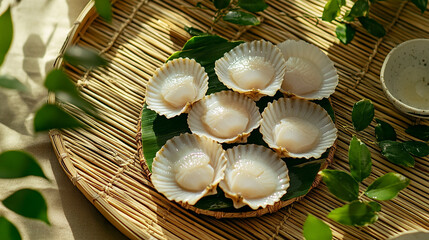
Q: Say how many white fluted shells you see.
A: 7